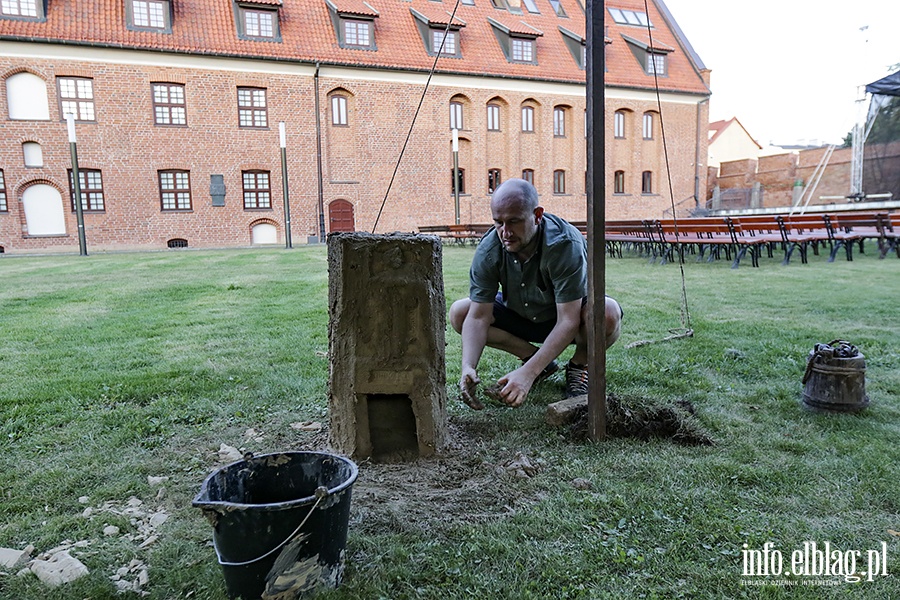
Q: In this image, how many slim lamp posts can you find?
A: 3